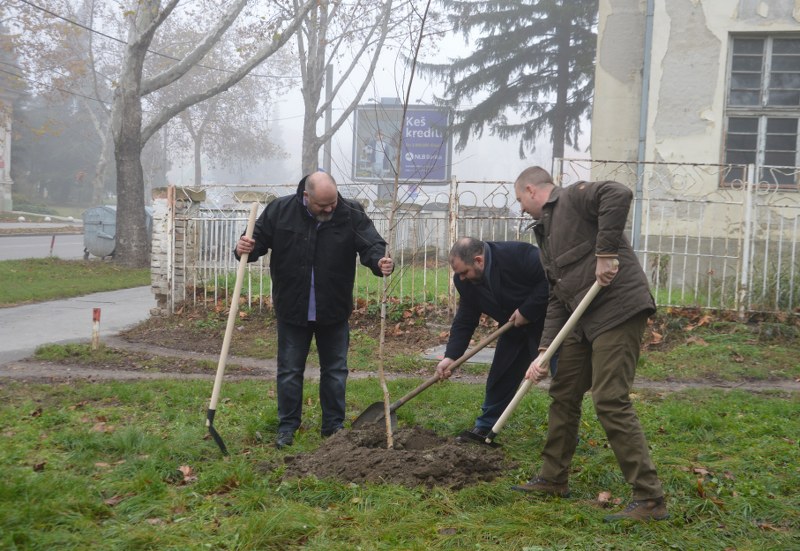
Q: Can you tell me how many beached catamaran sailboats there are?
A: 0